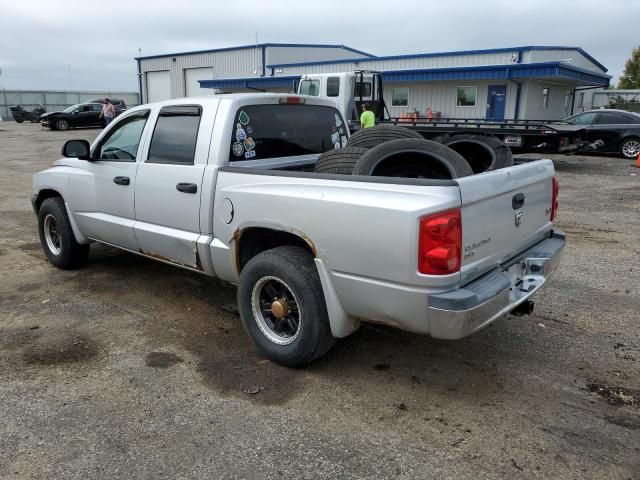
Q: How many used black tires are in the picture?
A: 4